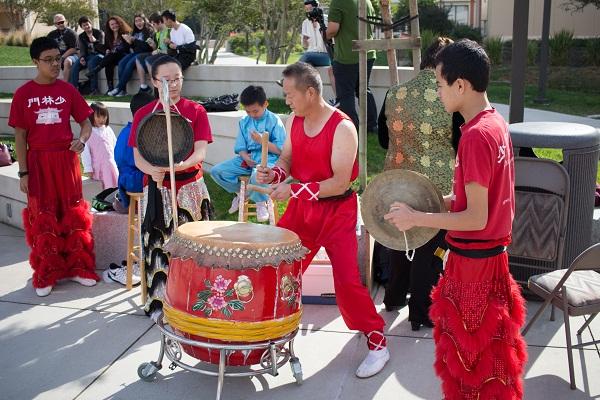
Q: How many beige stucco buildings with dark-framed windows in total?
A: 1